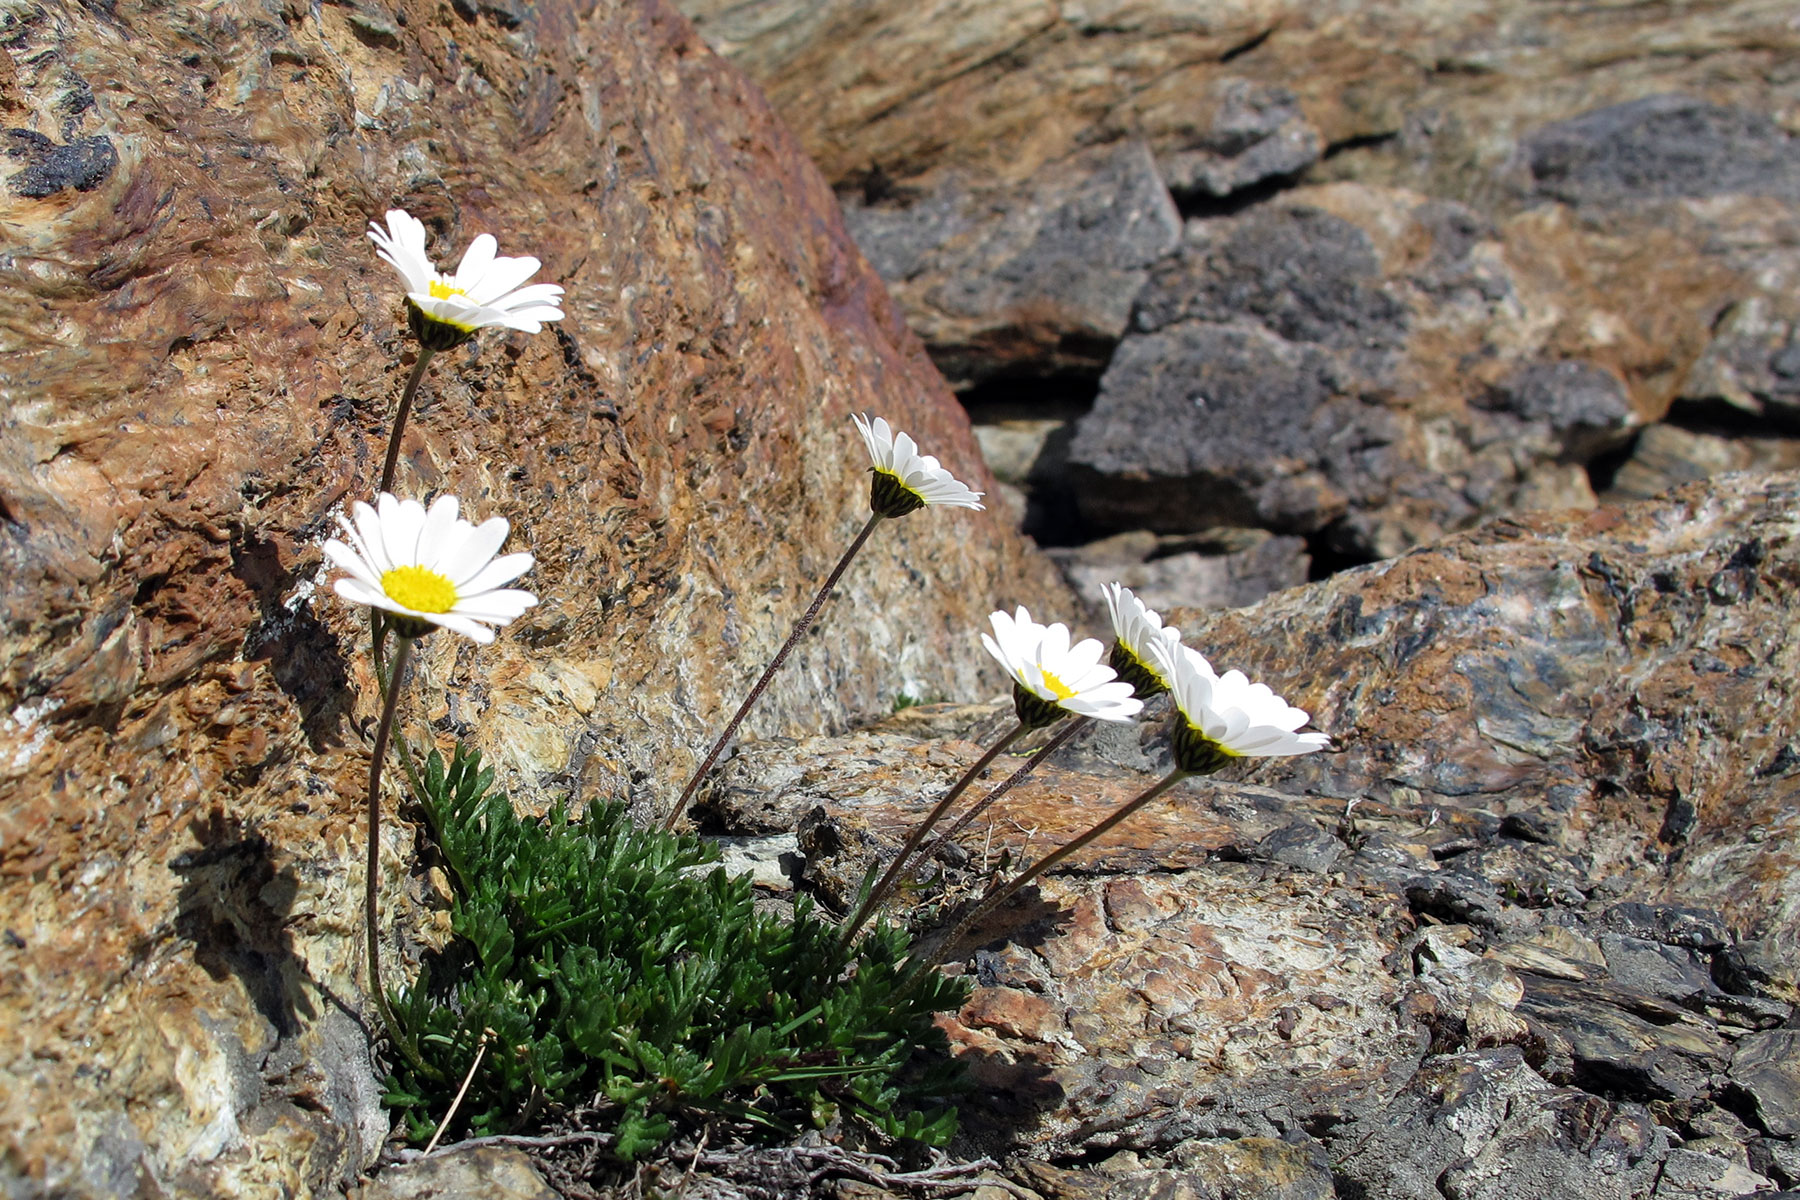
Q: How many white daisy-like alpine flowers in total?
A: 6